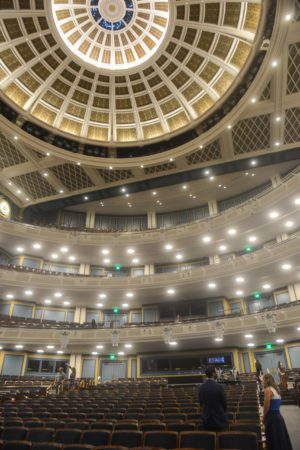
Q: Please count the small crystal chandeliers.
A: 5